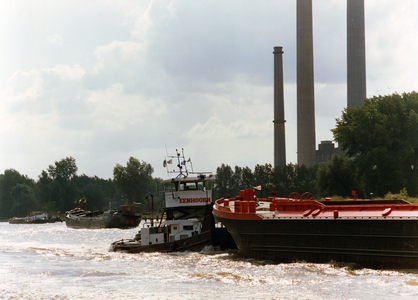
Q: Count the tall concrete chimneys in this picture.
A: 3